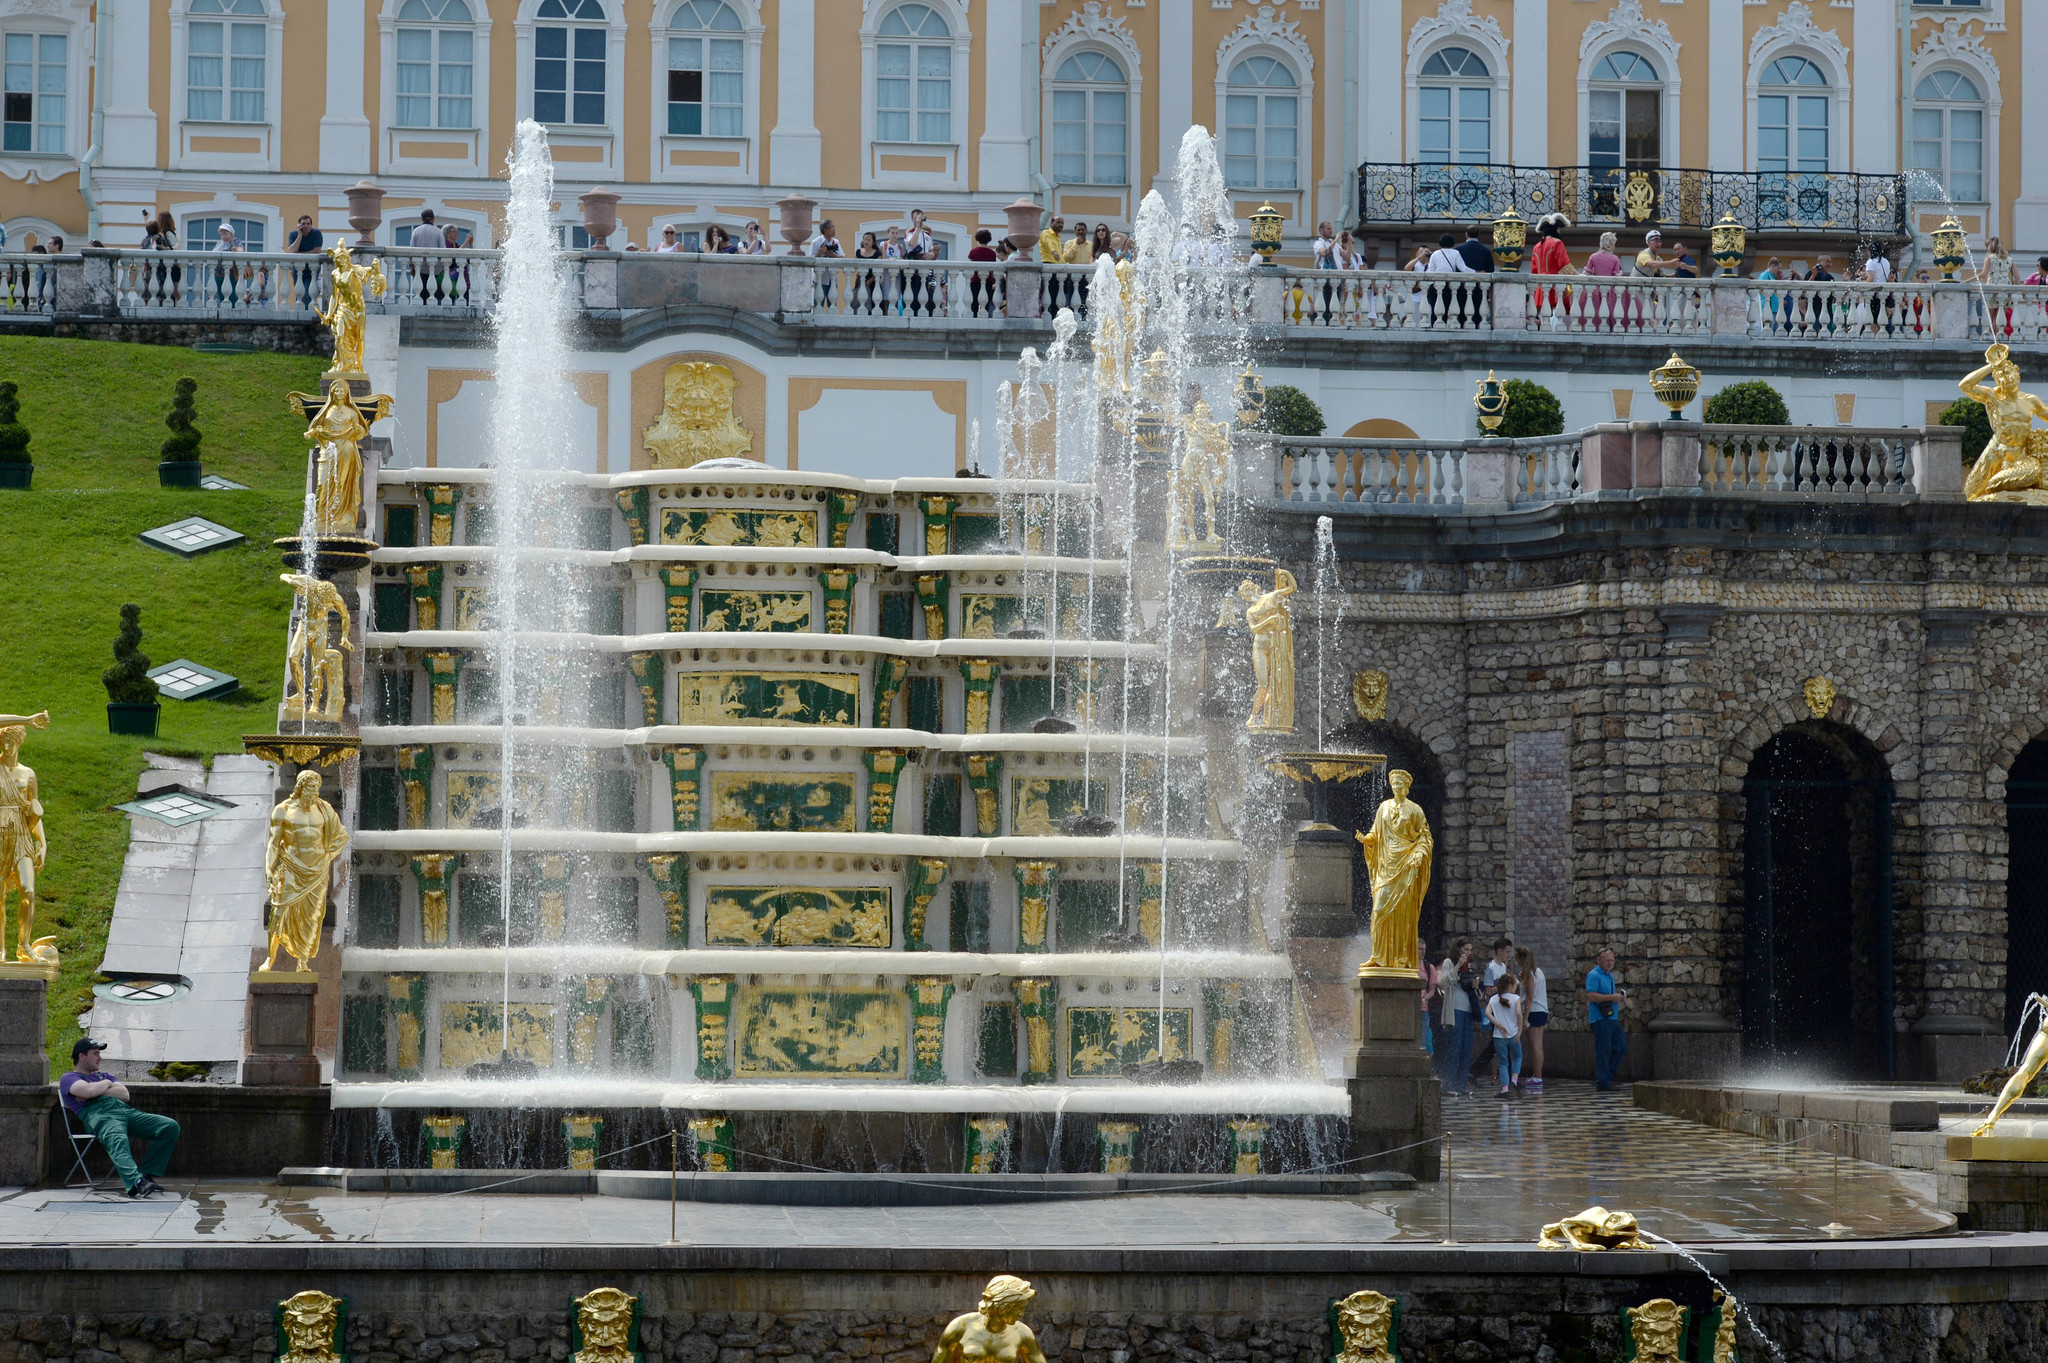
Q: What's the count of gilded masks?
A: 8